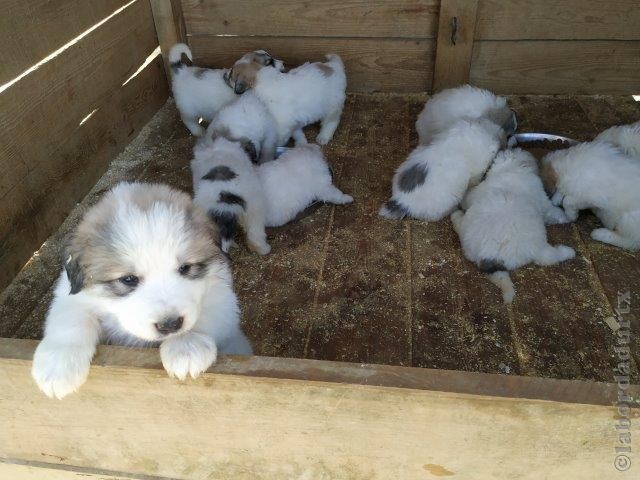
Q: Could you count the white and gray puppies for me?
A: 11